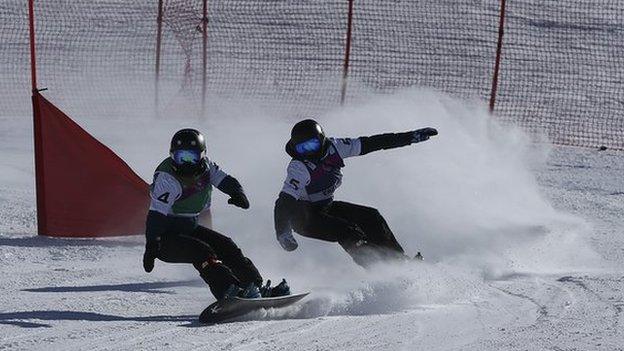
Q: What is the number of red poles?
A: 5